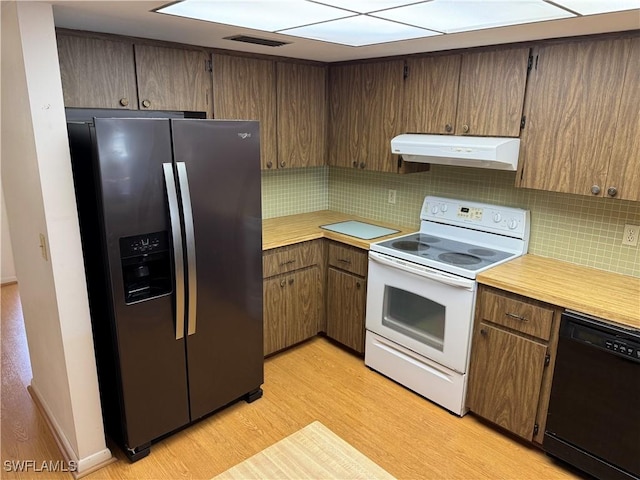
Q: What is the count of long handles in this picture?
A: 3